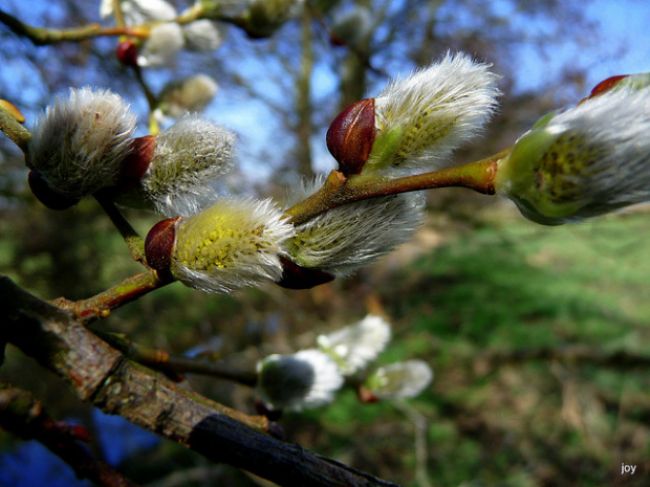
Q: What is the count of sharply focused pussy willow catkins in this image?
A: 6